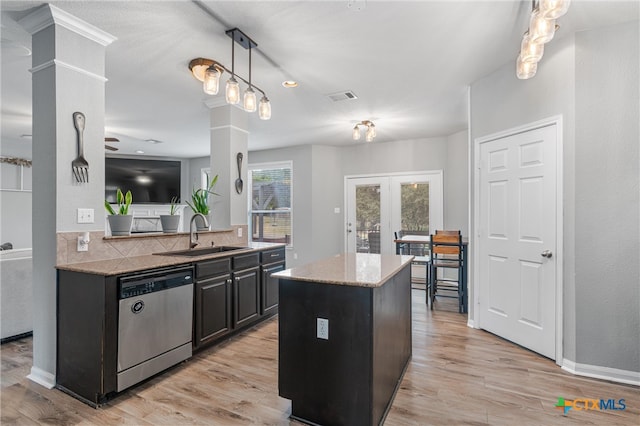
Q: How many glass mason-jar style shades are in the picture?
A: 11